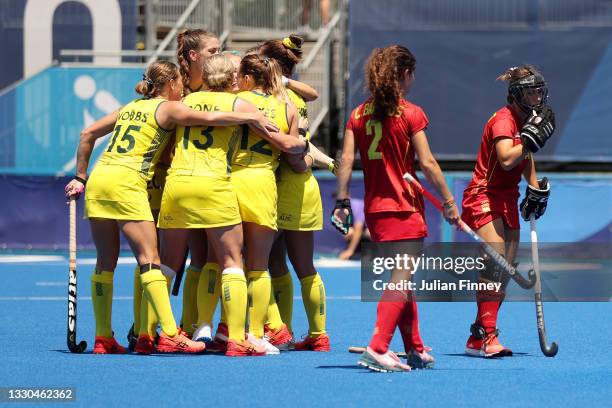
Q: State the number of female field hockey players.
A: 8